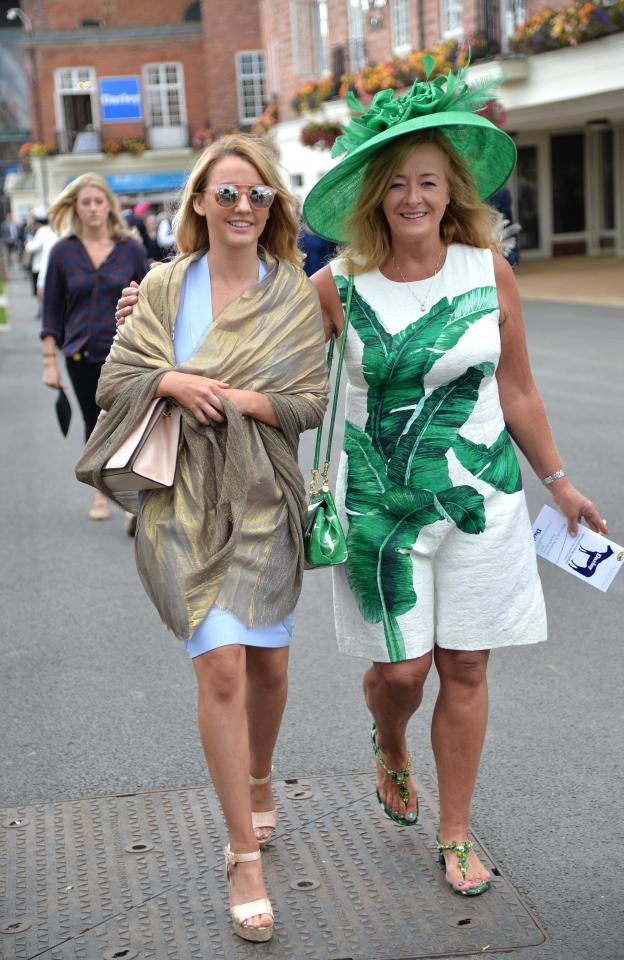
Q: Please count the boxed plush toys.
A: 0